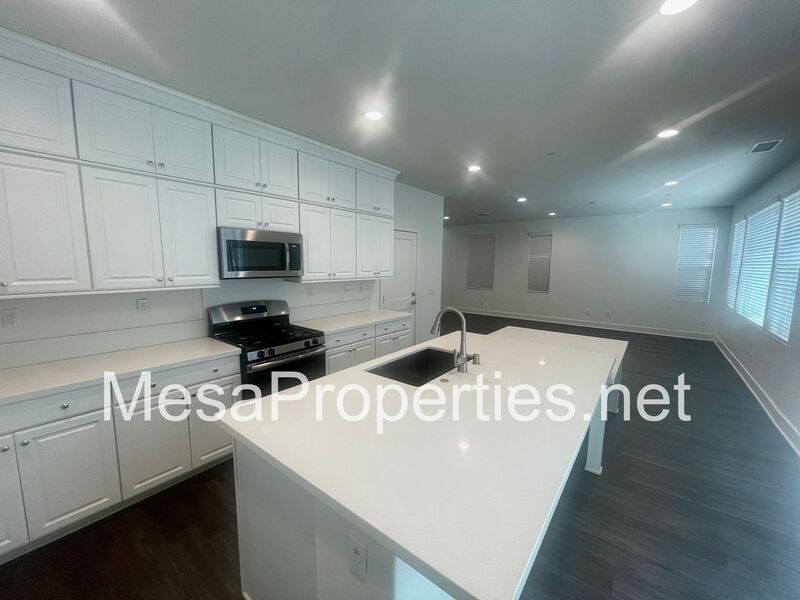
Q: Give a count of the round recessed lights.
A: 9